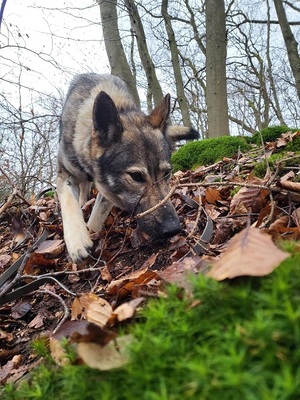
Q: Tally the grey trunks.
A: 5